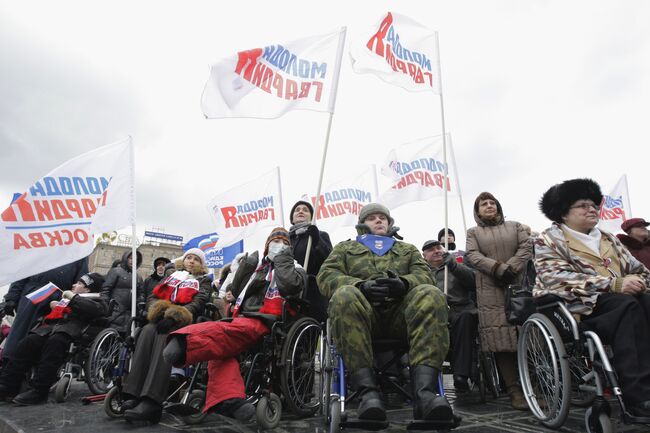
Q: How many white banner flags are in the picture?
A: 7